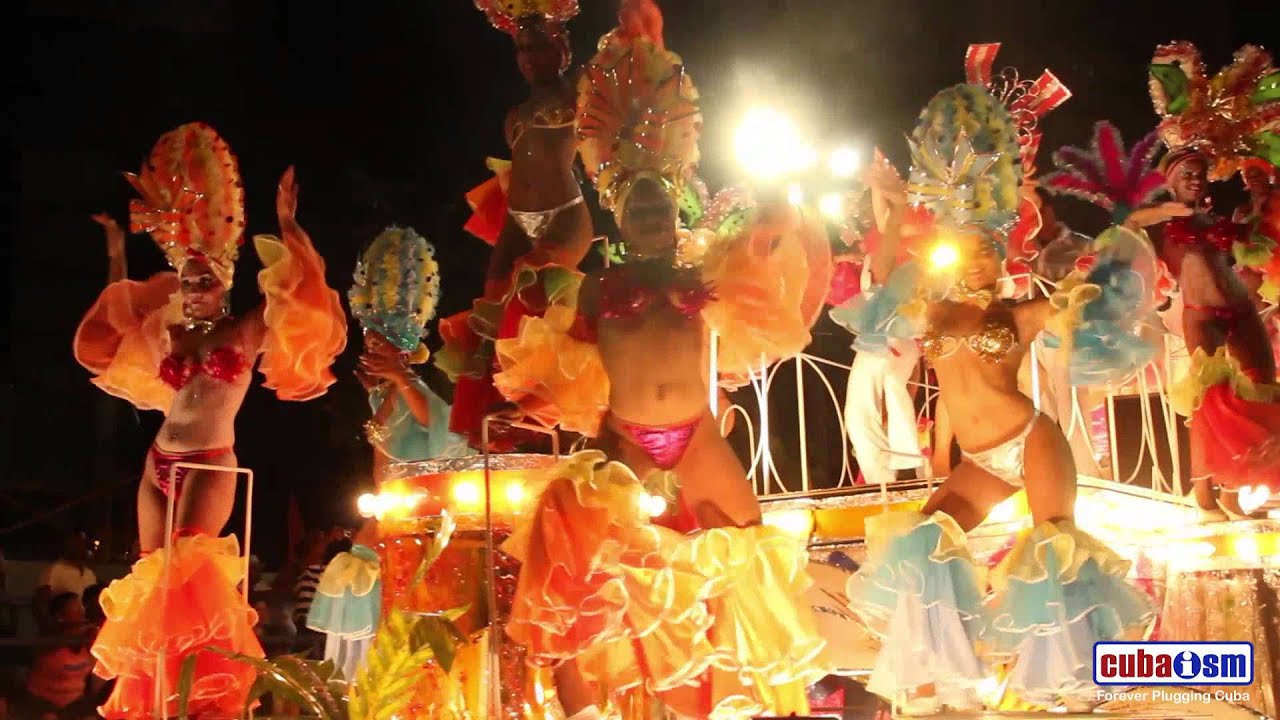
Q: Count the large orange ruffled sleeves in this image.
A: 4